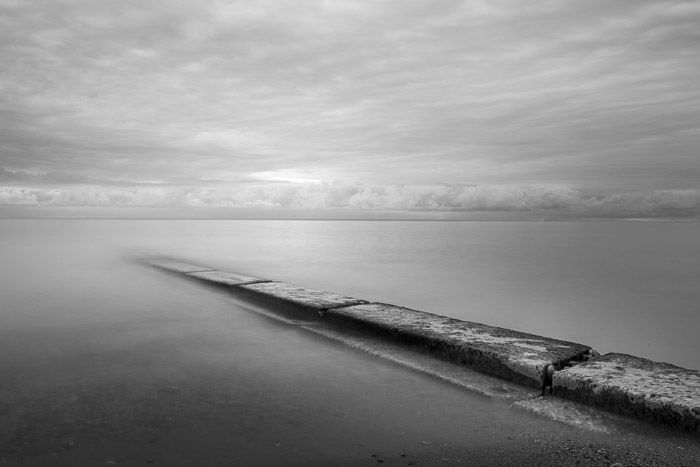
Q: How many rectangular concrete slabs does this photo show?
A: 5